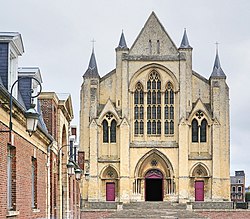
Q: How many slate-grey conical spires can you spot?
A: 4